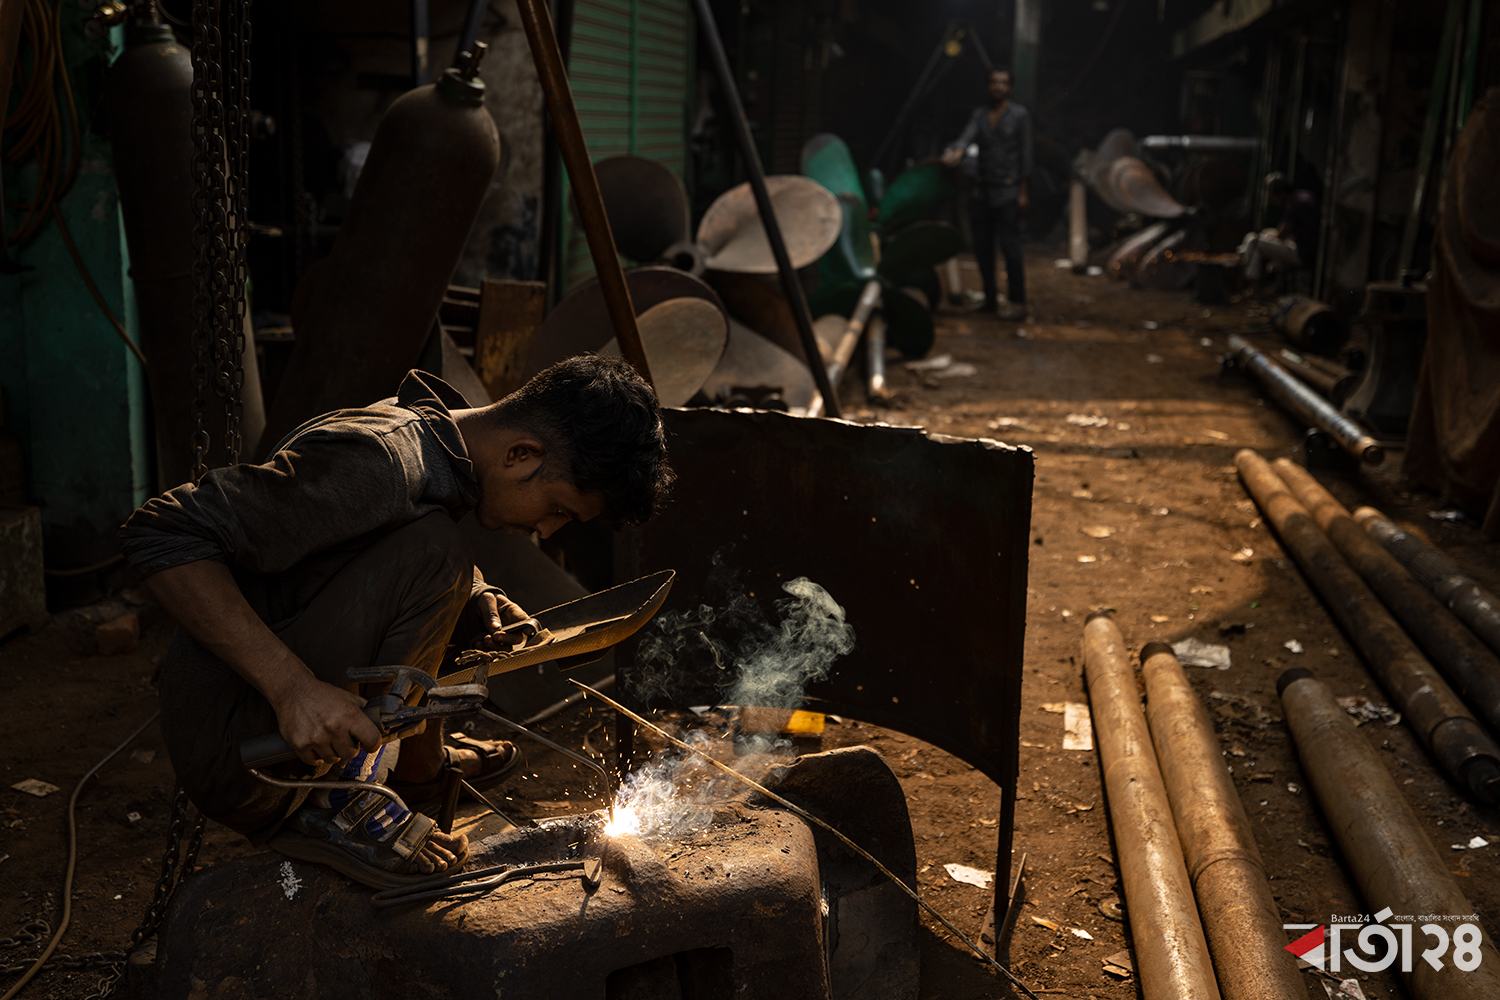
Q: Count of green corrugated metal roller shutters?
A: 1